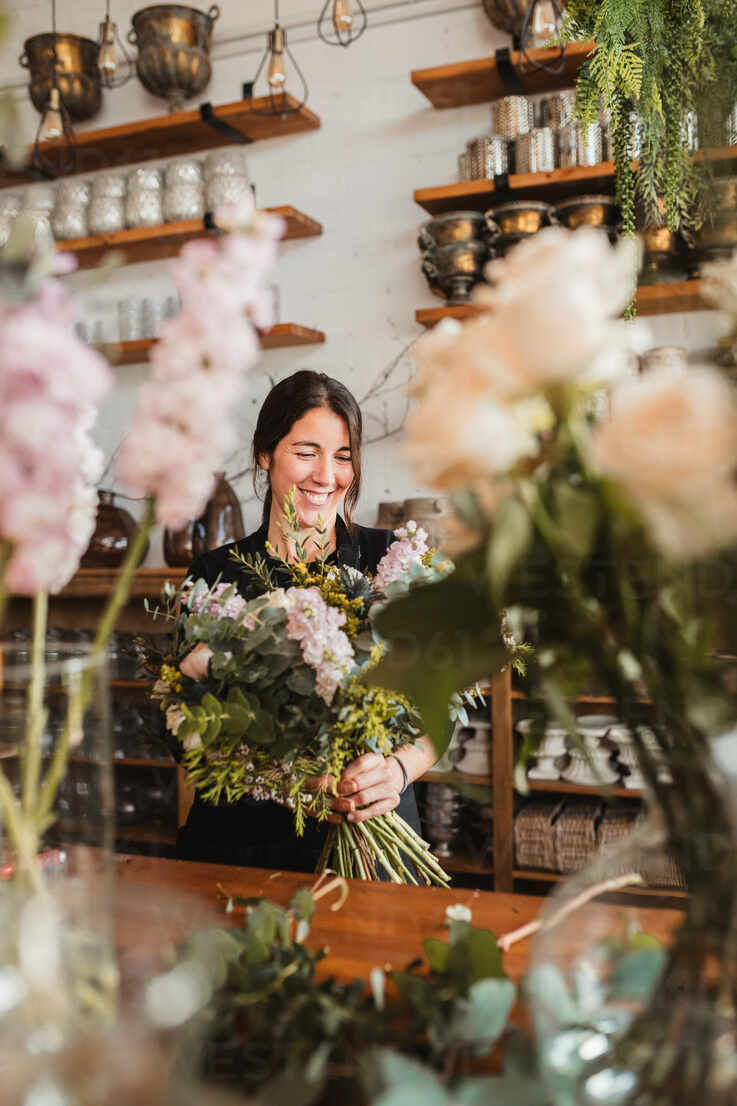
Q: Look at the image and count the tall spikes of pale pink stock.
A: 2